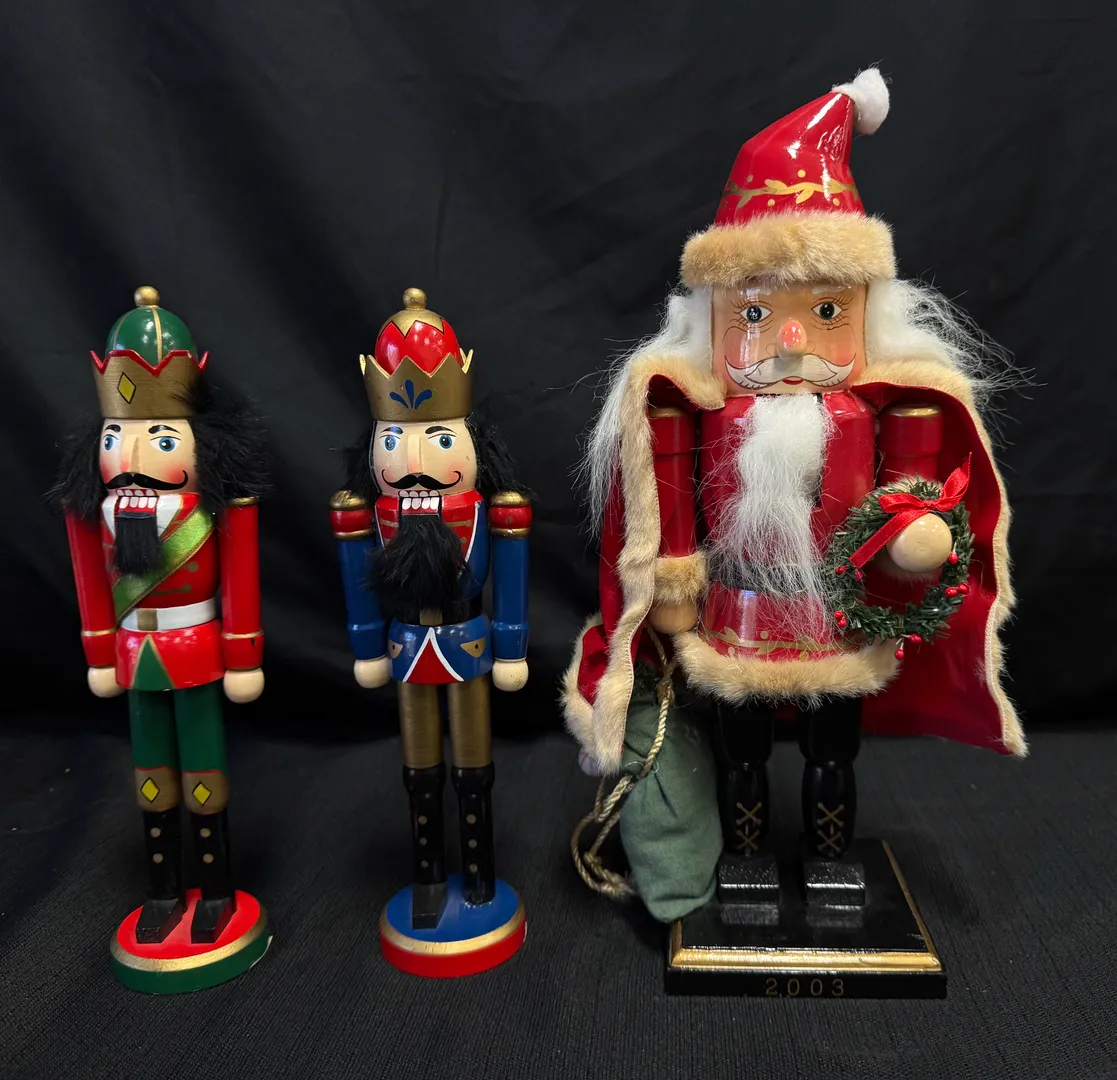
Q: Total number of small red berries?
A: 9